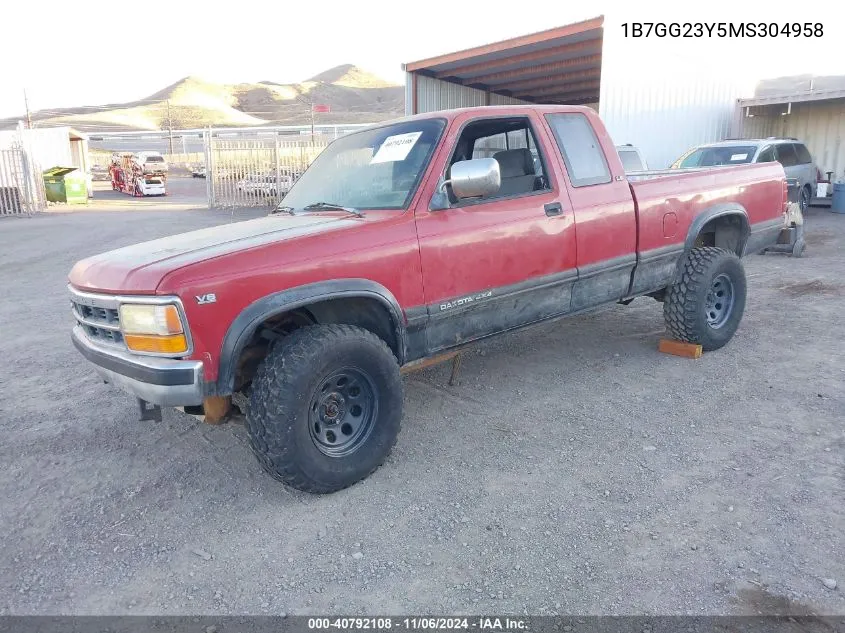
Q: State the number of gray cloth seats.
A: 1